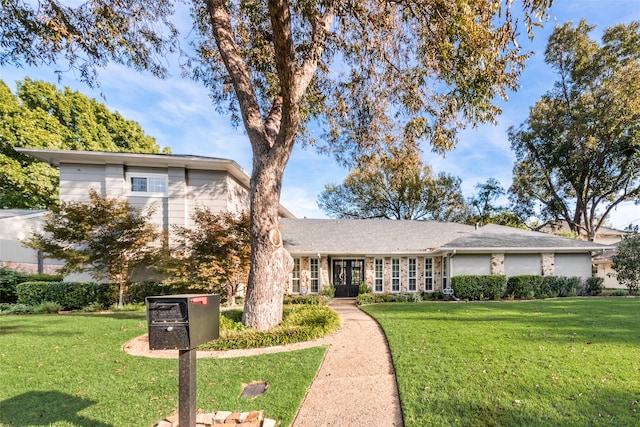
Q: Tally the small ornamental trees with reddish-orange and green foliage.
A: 2